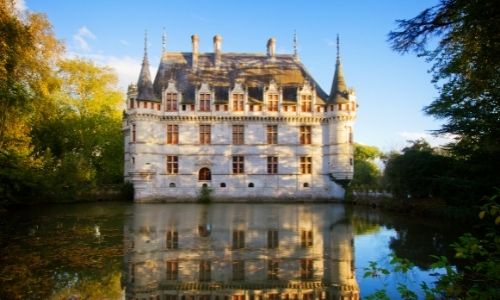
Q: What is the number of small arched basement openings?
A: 5